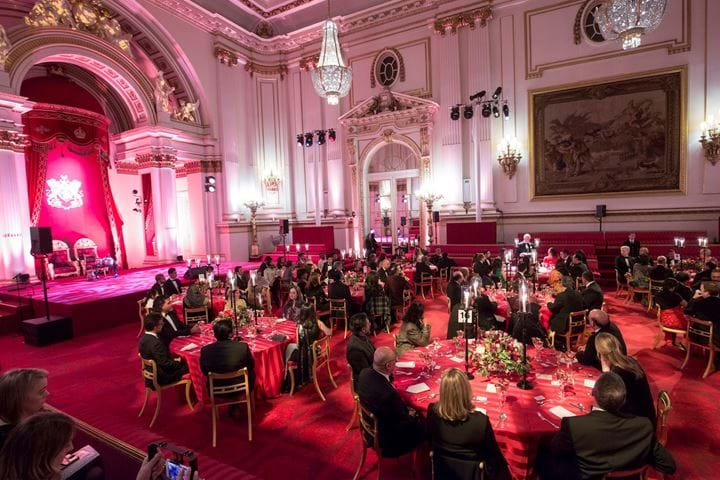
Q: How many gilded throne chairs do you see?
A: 2